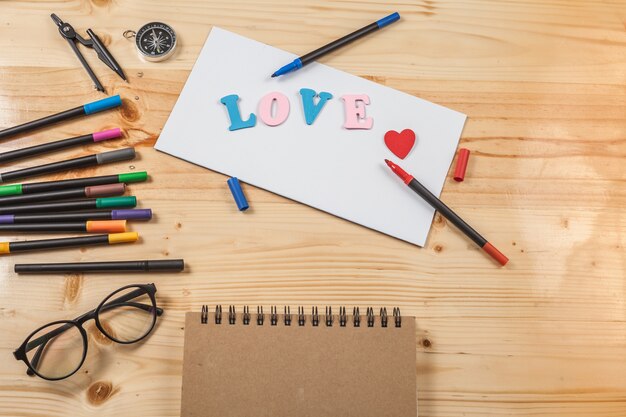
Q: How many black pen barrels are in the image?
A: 12